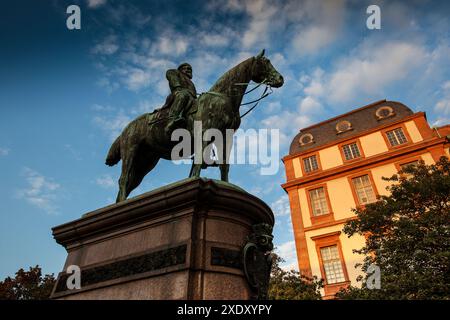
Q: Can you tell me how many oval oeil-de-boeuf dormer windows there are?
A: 3